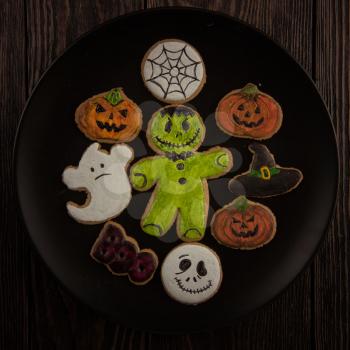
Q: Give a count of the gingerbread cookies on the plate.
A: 9